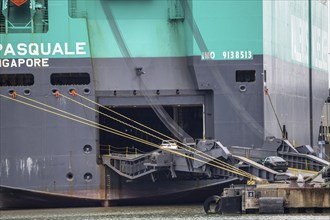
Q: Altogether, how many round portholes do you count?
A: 9